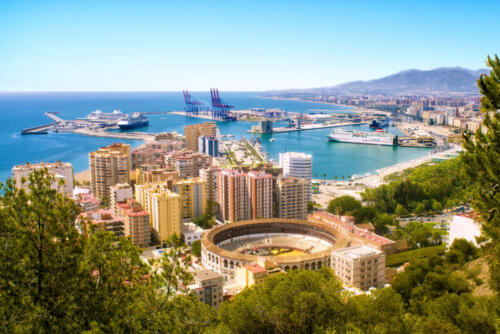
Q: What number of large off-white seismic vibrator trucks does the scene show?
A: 0